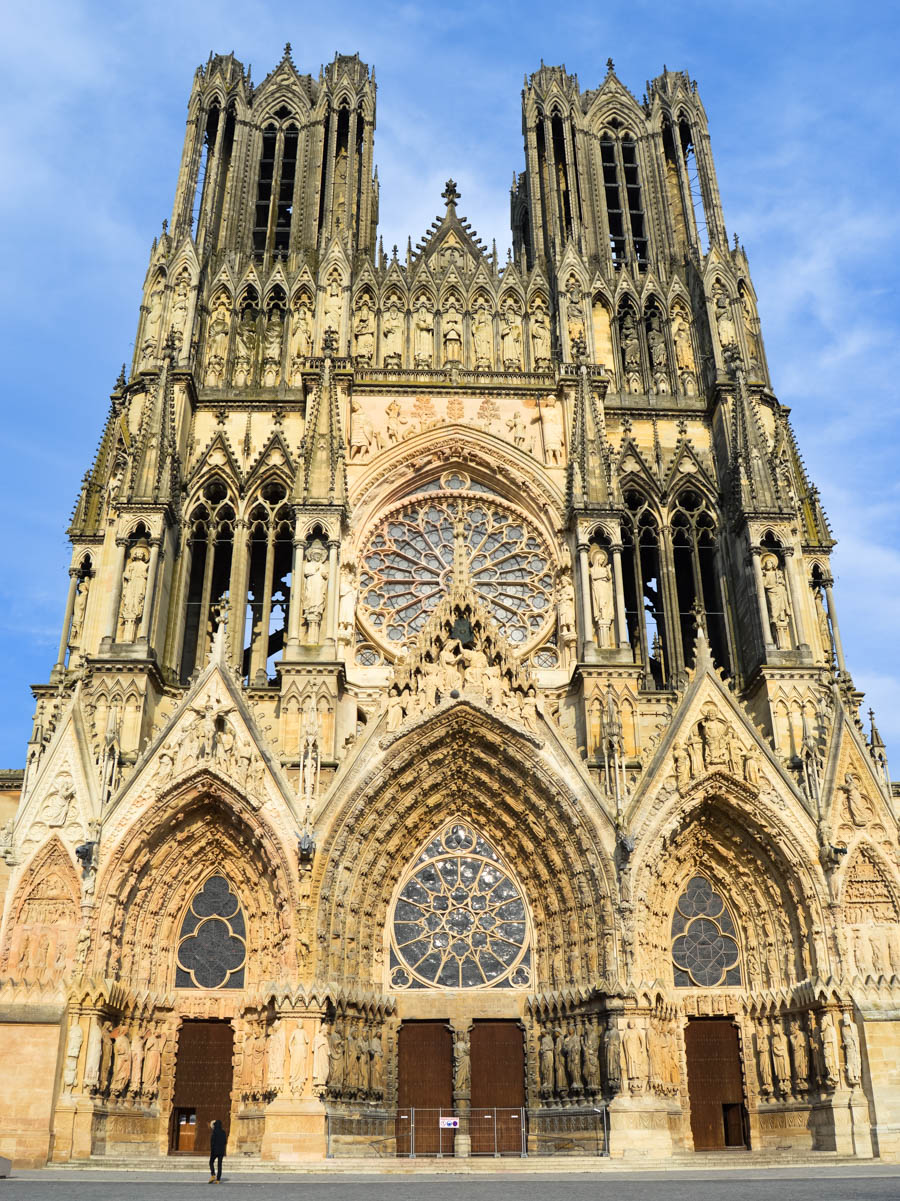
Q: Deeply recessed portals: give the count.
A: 3